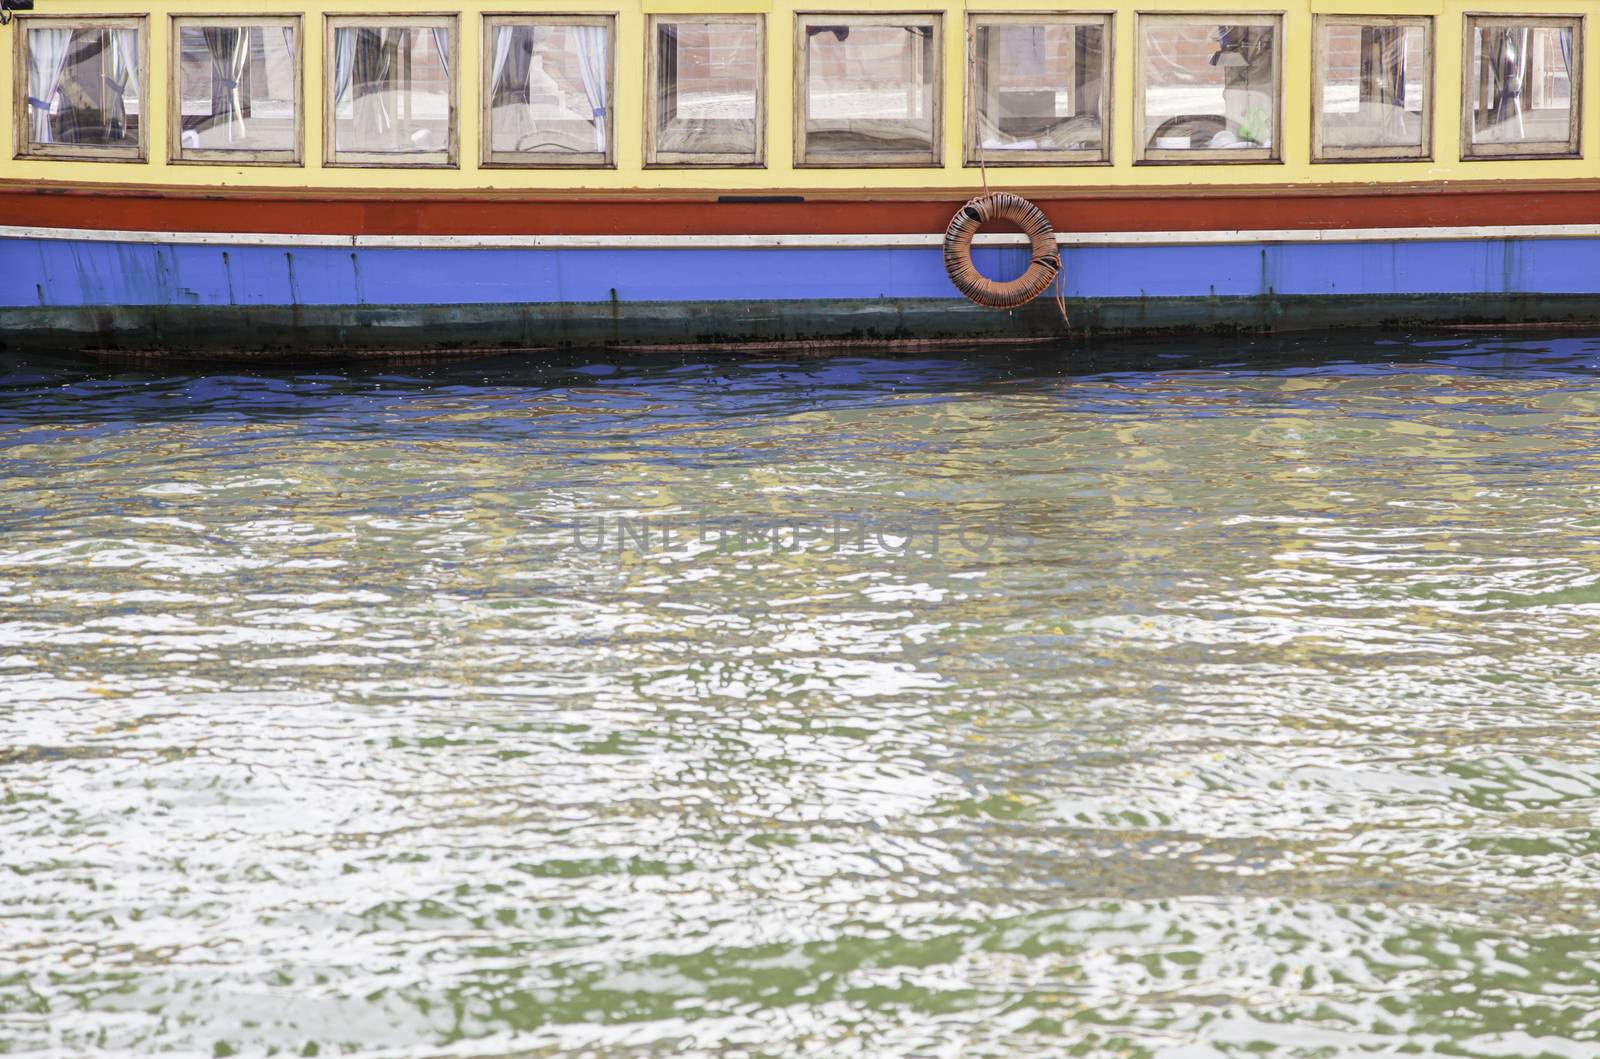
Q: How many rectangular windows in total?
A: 10